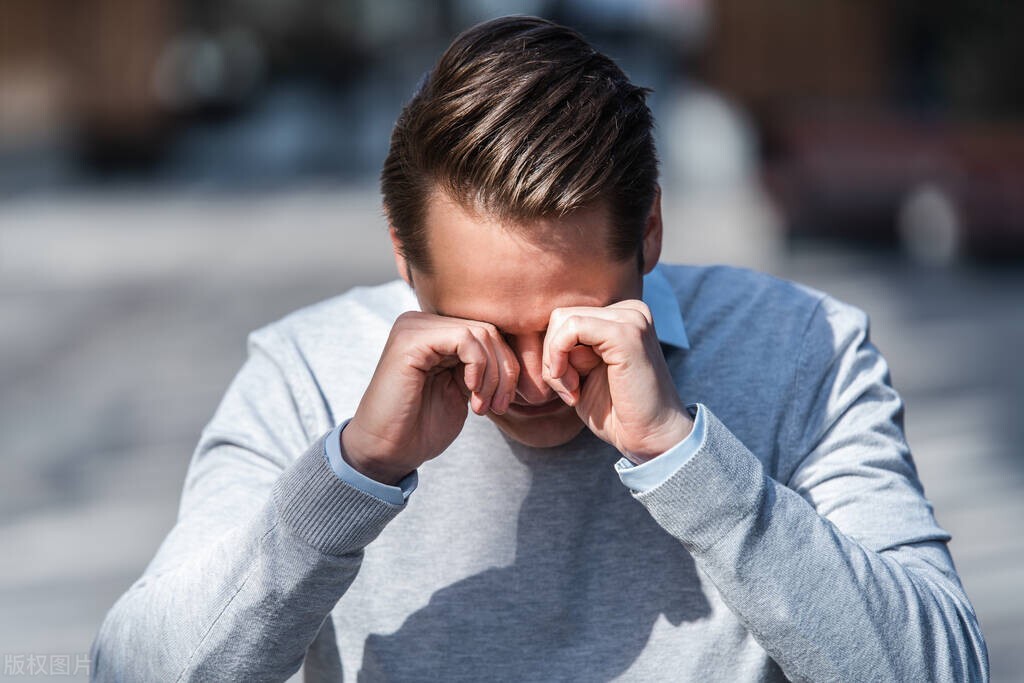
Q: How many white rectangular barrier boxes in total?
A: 0